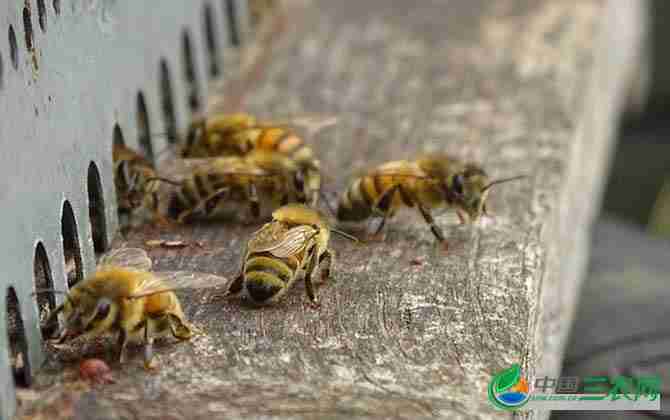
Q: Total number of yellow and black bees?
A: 6